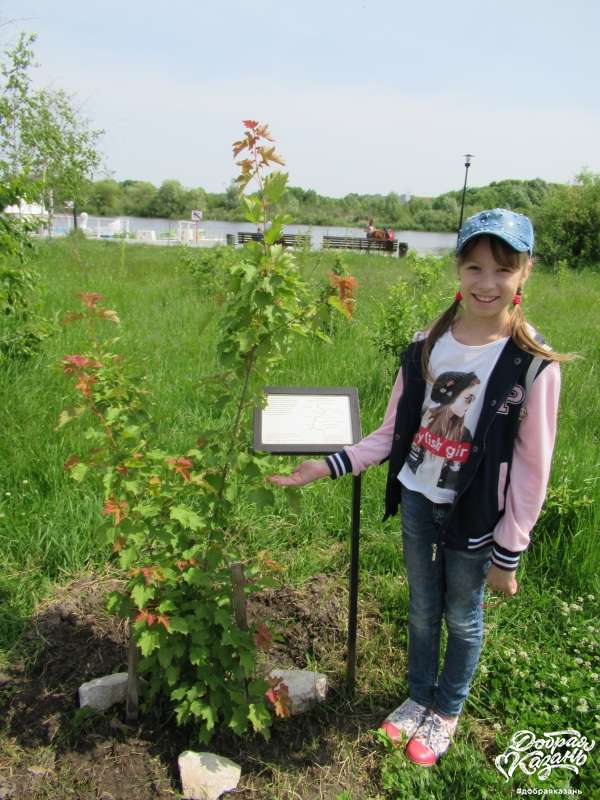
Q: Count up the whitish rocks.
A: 3